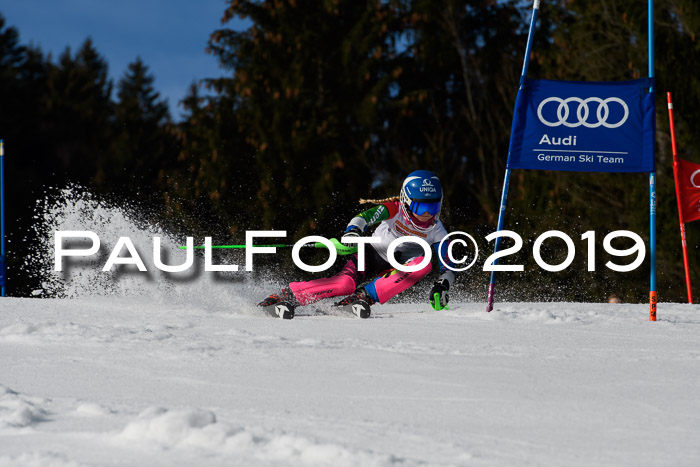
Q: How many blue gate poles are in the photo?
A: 3